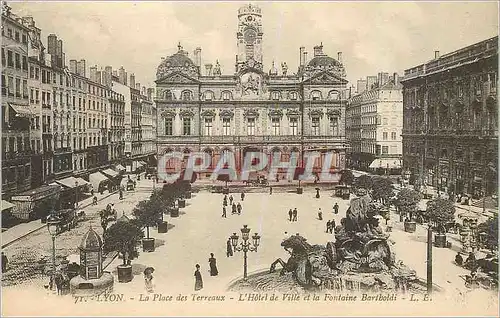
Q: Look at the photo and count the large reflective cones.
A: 0